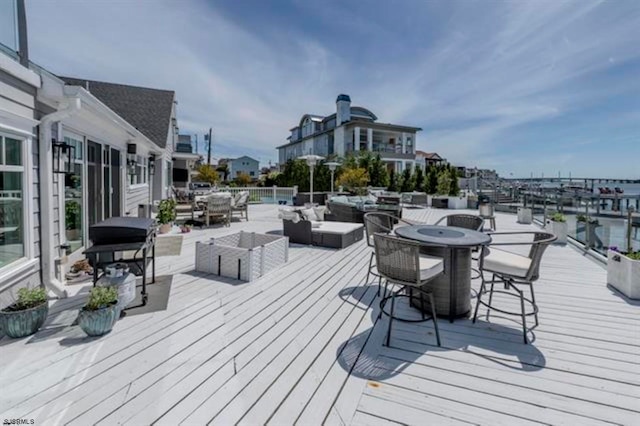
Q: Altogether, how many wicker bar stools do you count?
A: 4